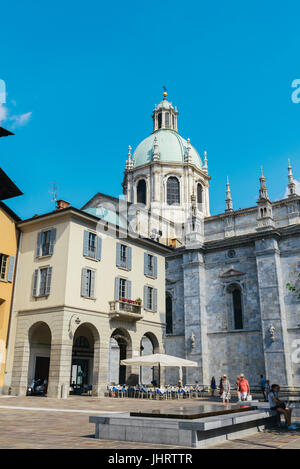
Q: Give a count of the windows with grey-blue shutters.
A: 9